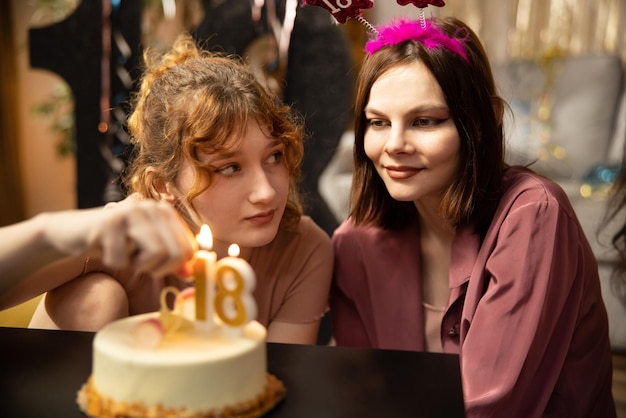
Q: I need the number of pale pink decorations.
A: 2